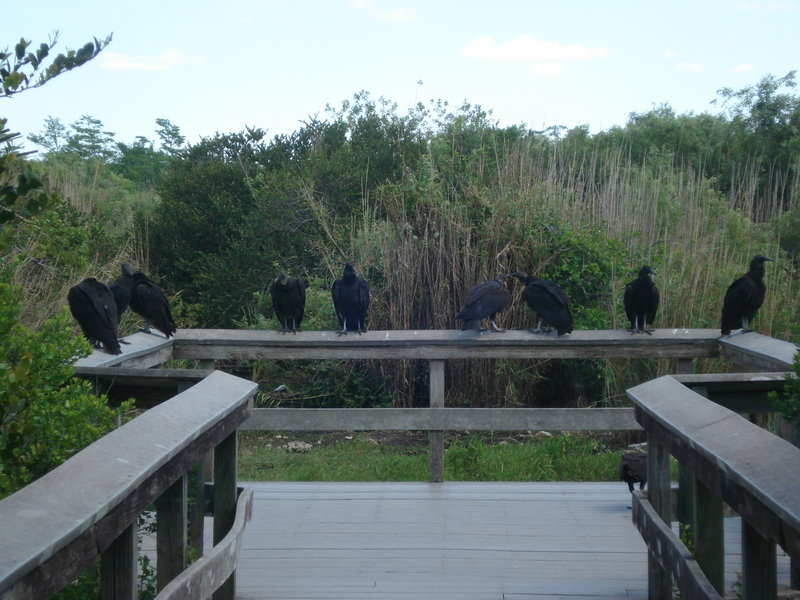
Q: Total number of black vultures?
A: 10